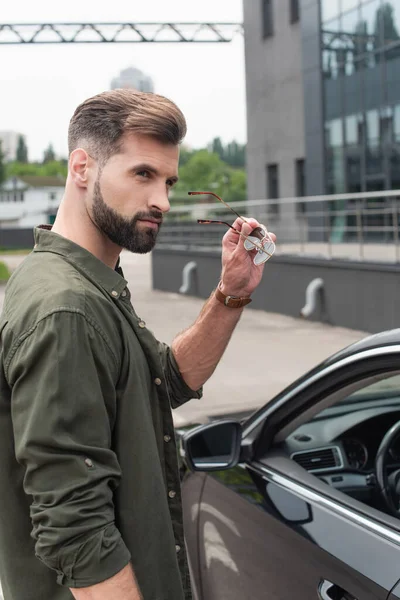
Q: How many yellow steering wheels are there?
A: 0